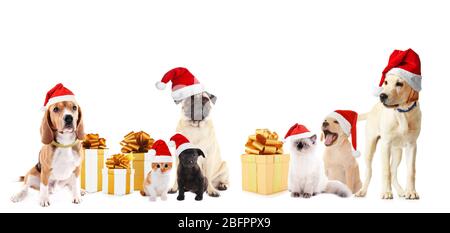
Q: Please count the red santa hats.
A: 7